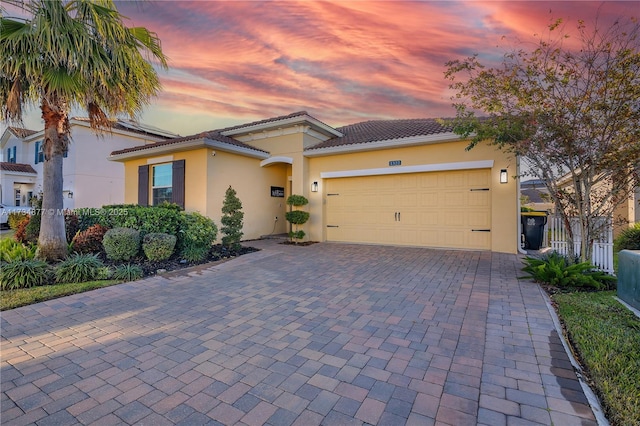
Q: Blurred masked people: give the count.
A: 0